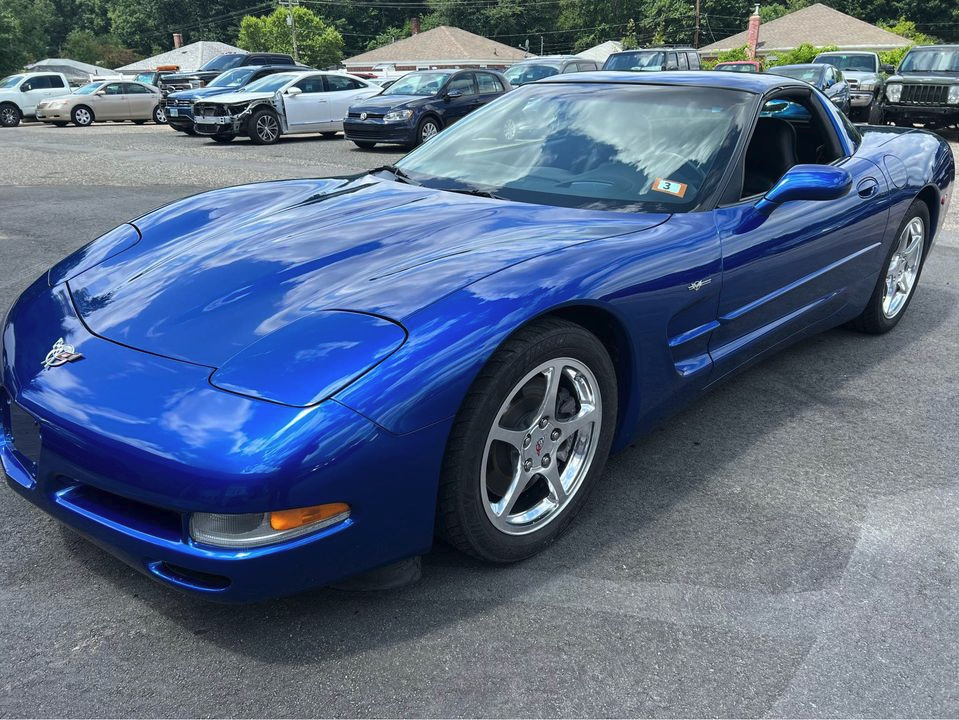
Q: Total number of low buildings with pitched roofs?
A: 5